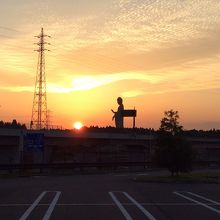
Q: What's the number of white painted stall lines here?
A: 6